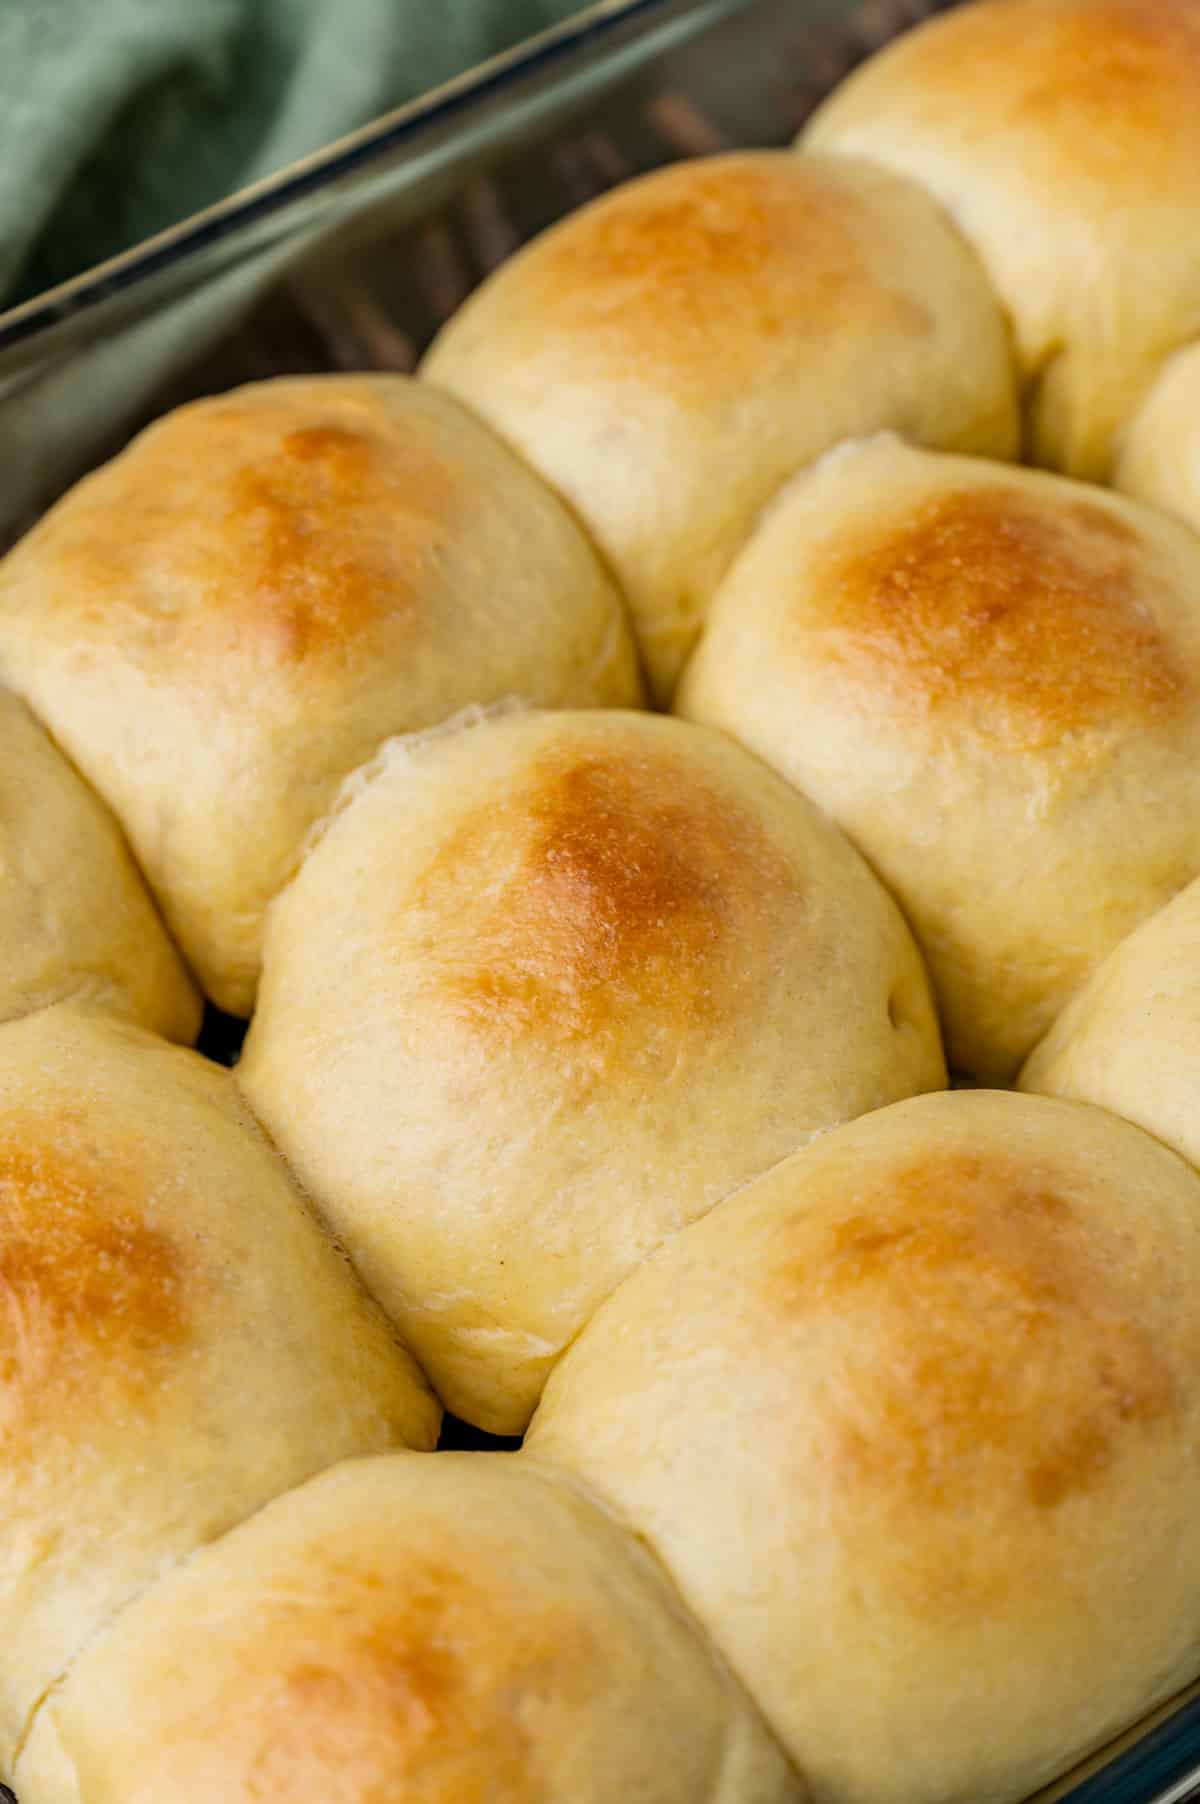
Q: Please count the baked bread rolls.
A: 11